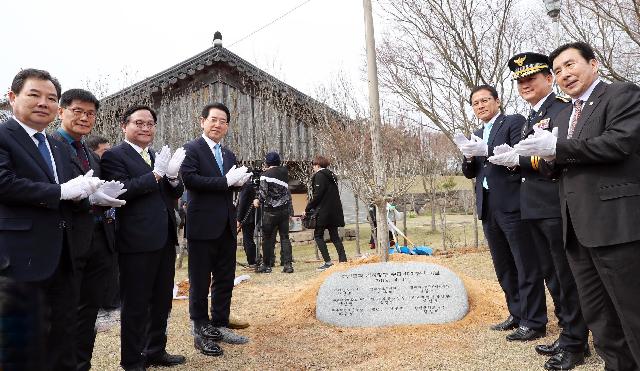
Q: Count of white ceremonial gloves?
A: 14